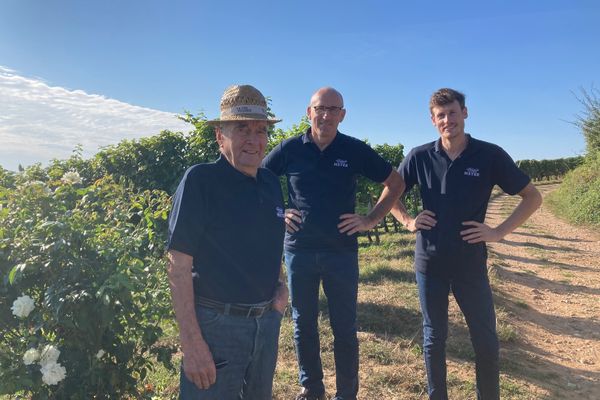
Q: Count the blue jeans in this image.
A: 3